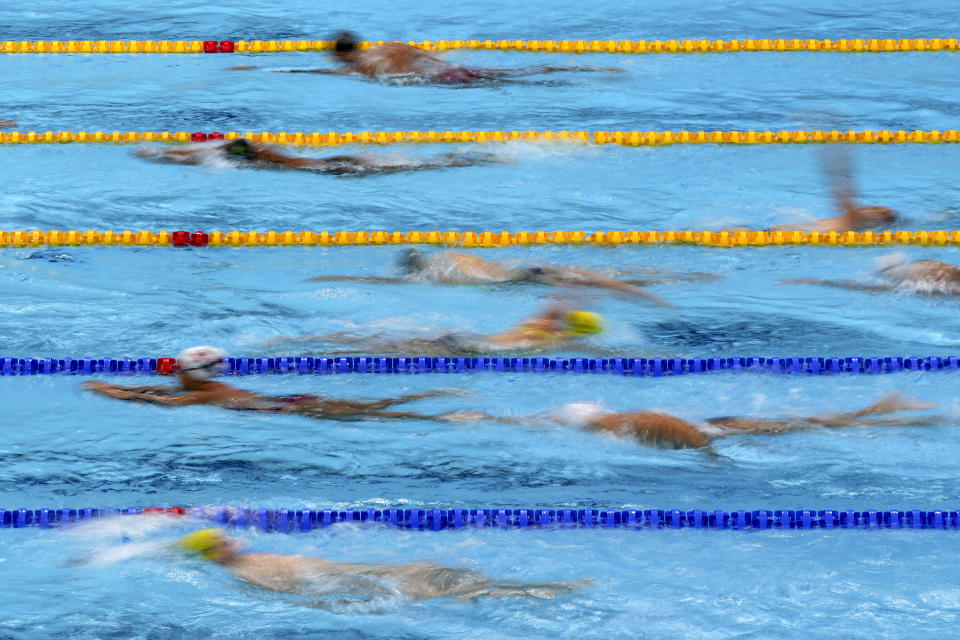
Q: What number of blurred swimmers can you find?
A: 9